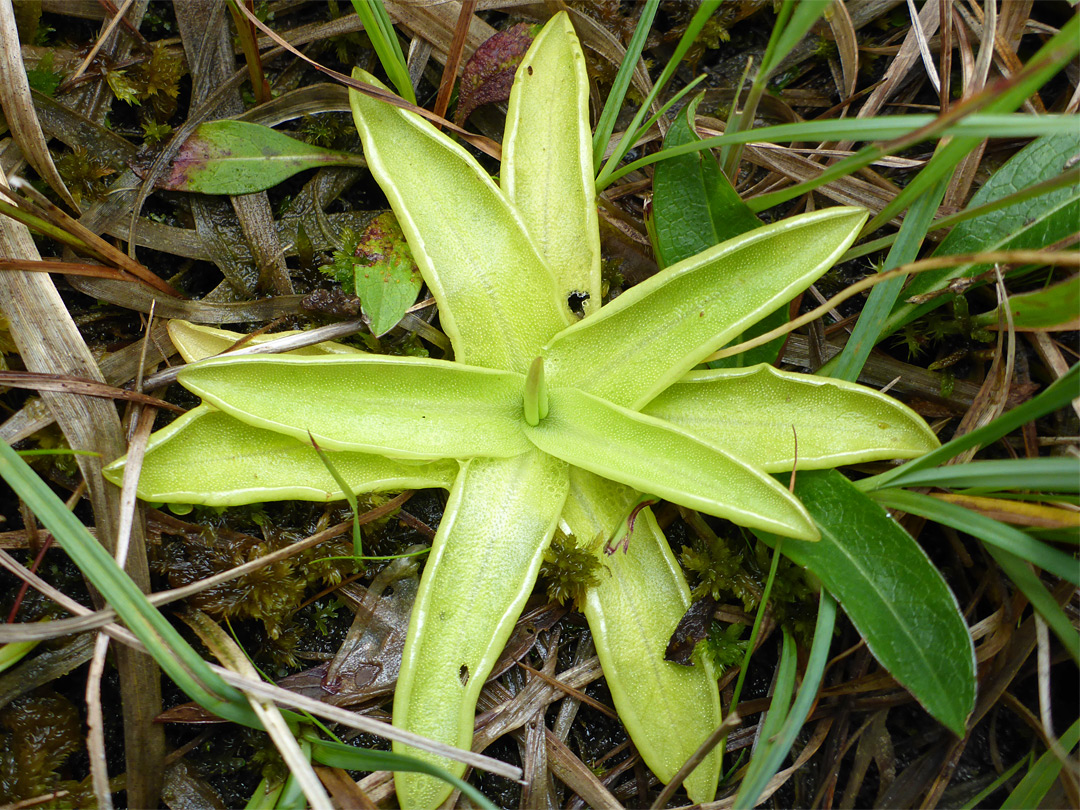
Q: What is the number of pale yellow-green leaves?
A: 10